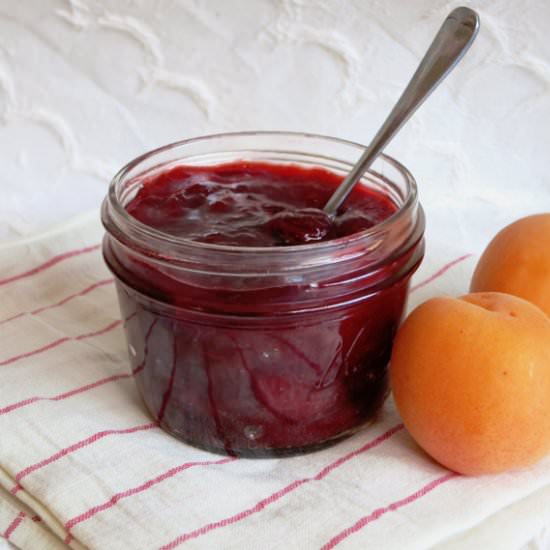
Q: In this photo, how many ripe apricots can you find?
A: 2